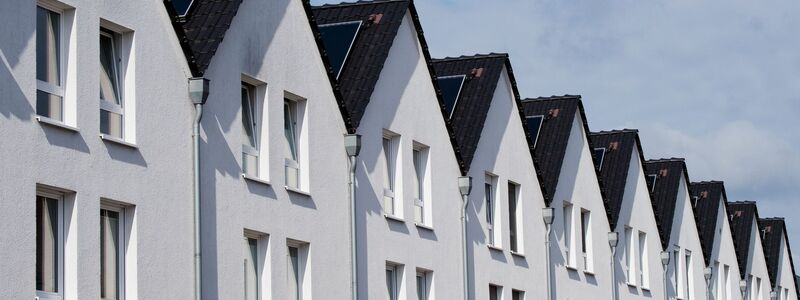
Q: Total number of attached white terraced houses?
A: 10